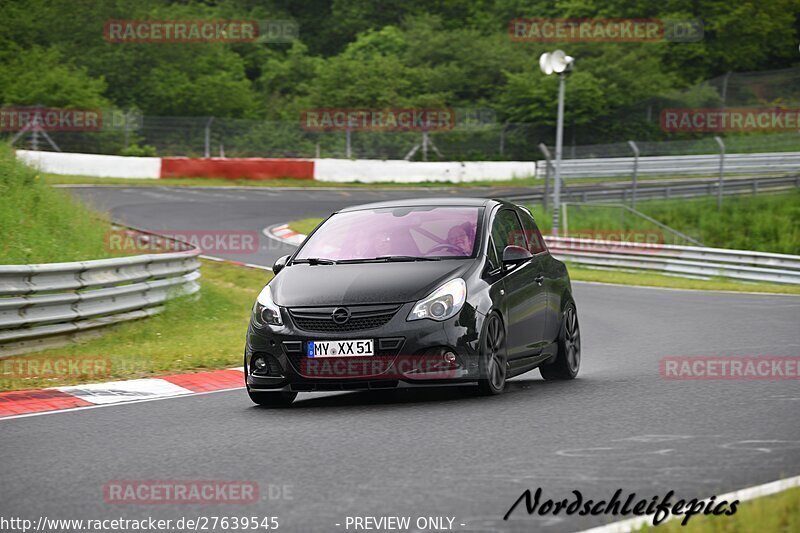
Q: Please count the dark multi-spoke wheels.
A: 2